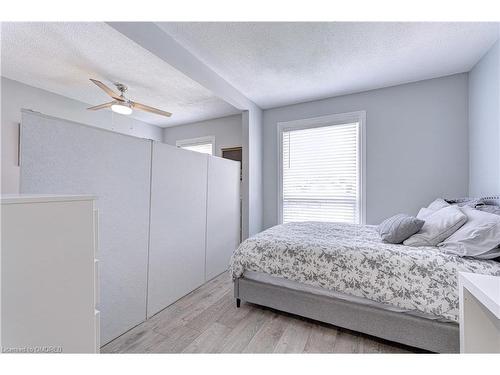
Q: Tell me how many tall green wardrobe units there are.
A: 0